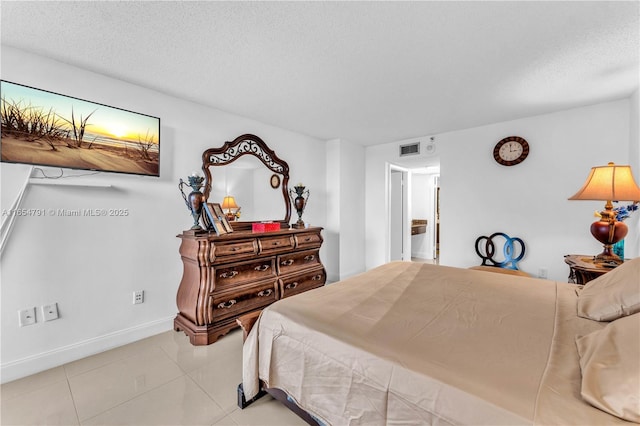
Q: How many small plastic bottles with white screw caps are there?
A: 0